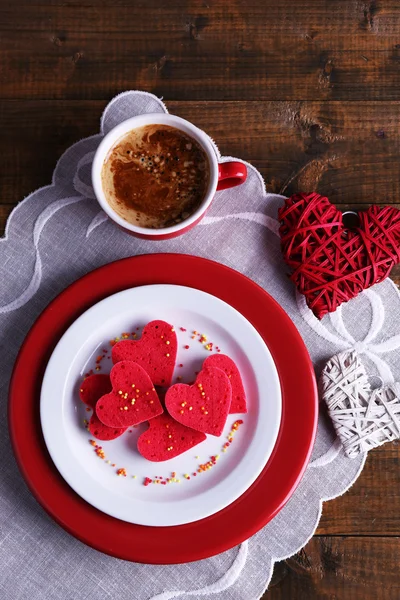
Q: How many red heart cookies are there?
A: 6